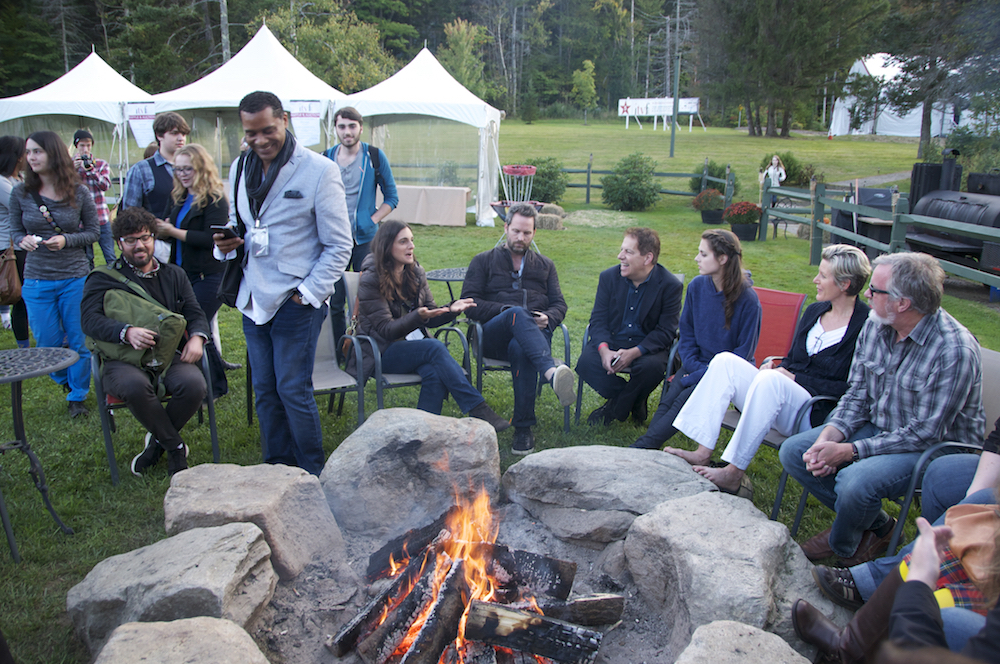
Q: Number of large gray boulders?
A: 7